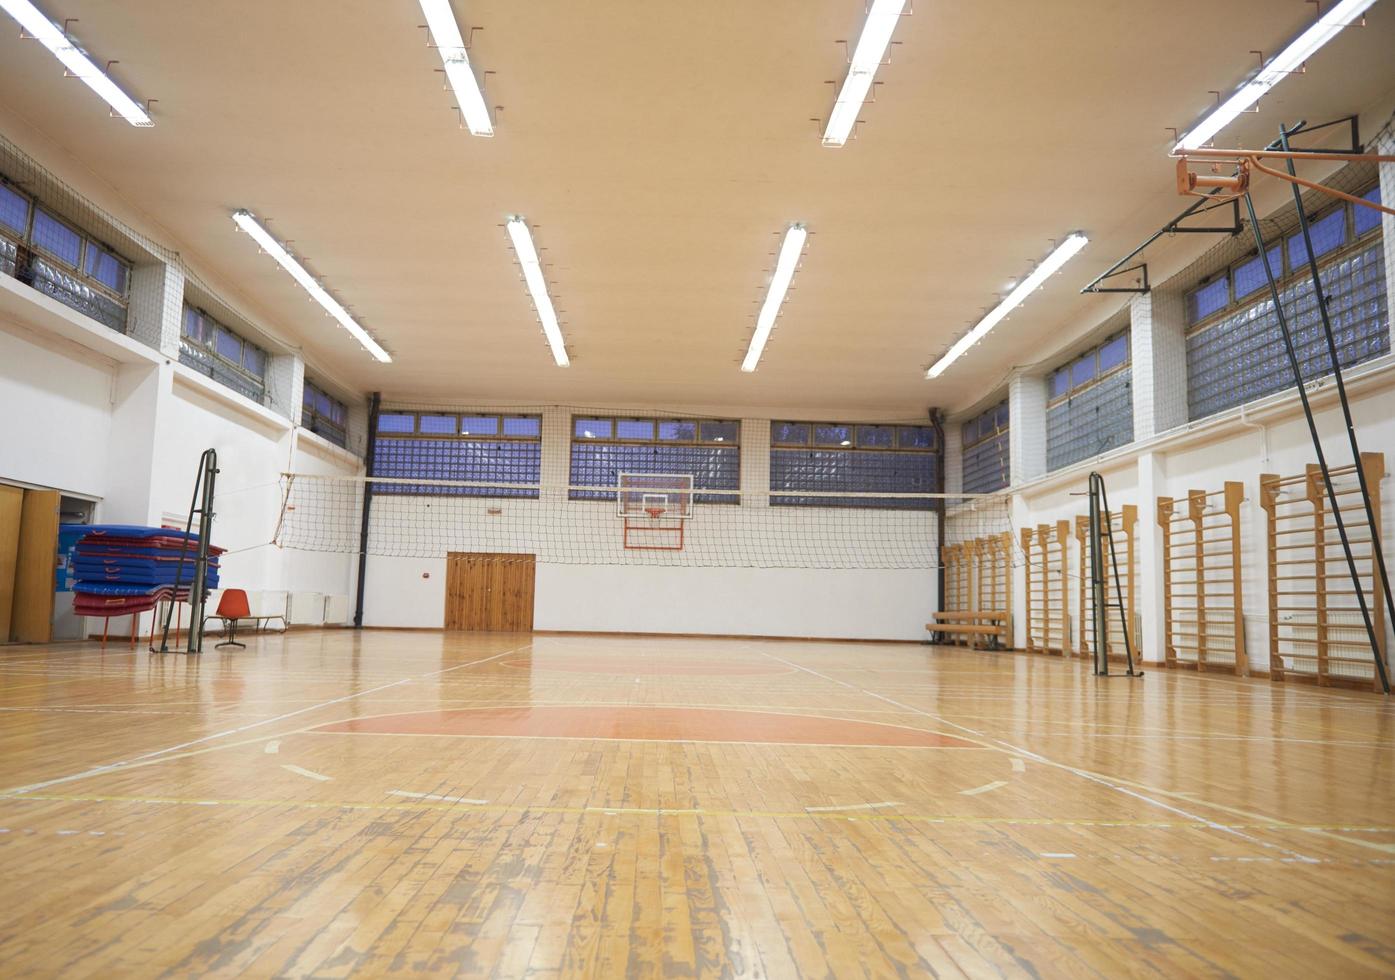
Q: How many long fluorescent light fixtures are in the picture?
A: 8